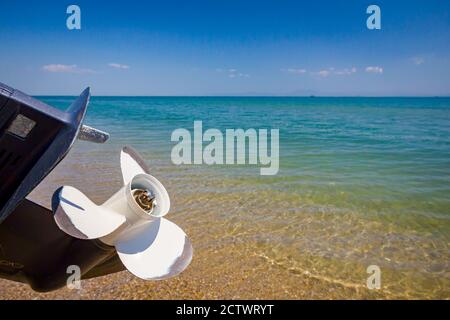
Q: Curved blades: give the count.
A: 3